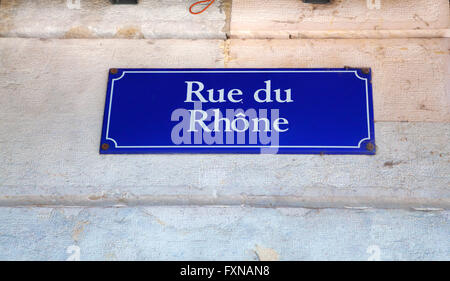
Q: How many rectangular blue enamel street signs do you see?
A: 1